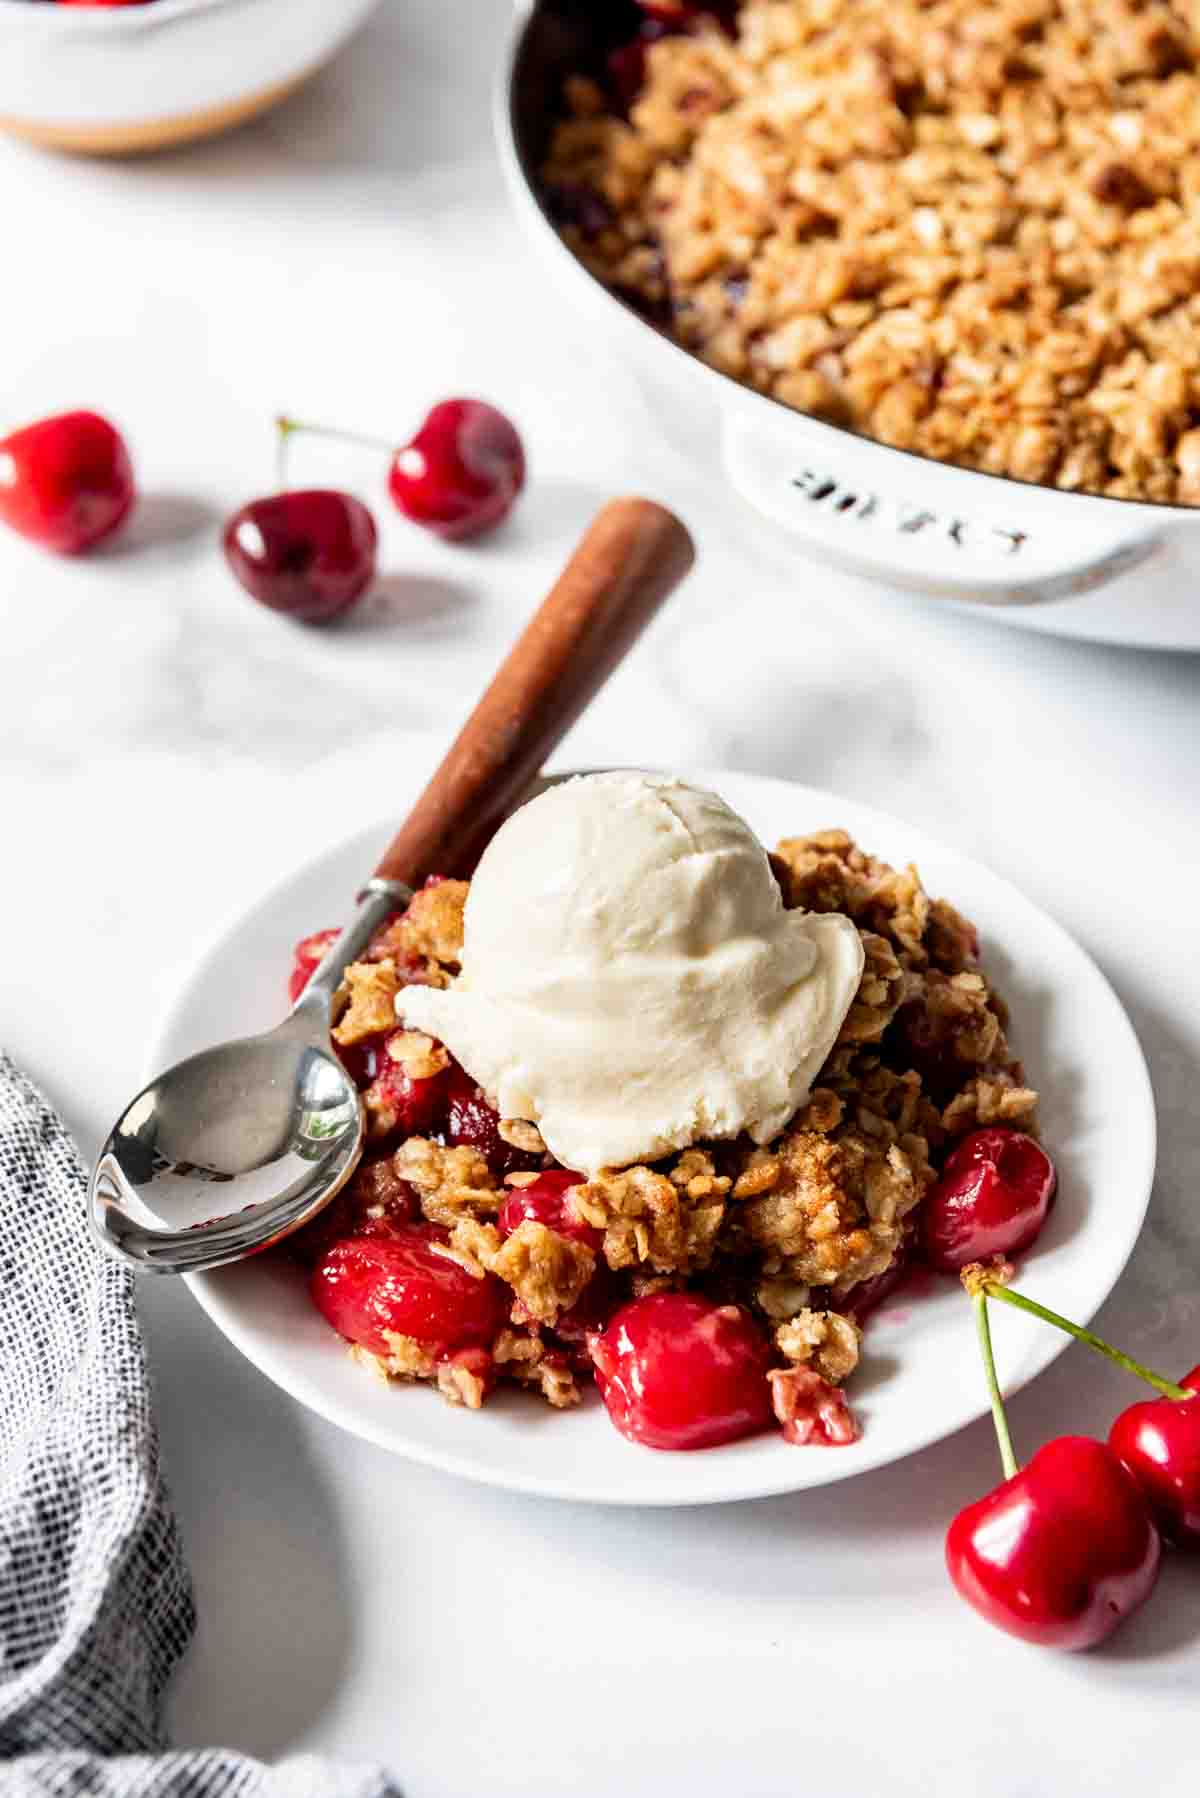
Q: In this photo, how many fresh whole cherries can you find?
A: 5